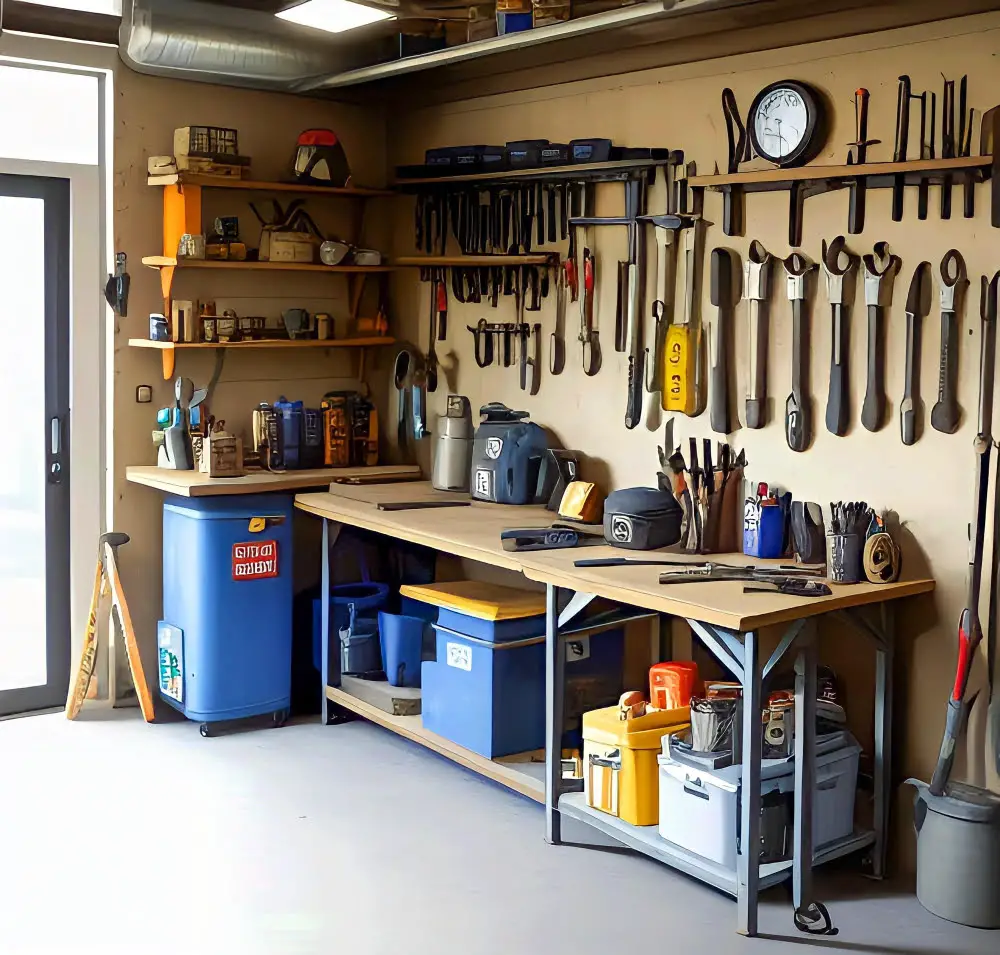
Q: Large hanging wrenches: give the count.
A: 5